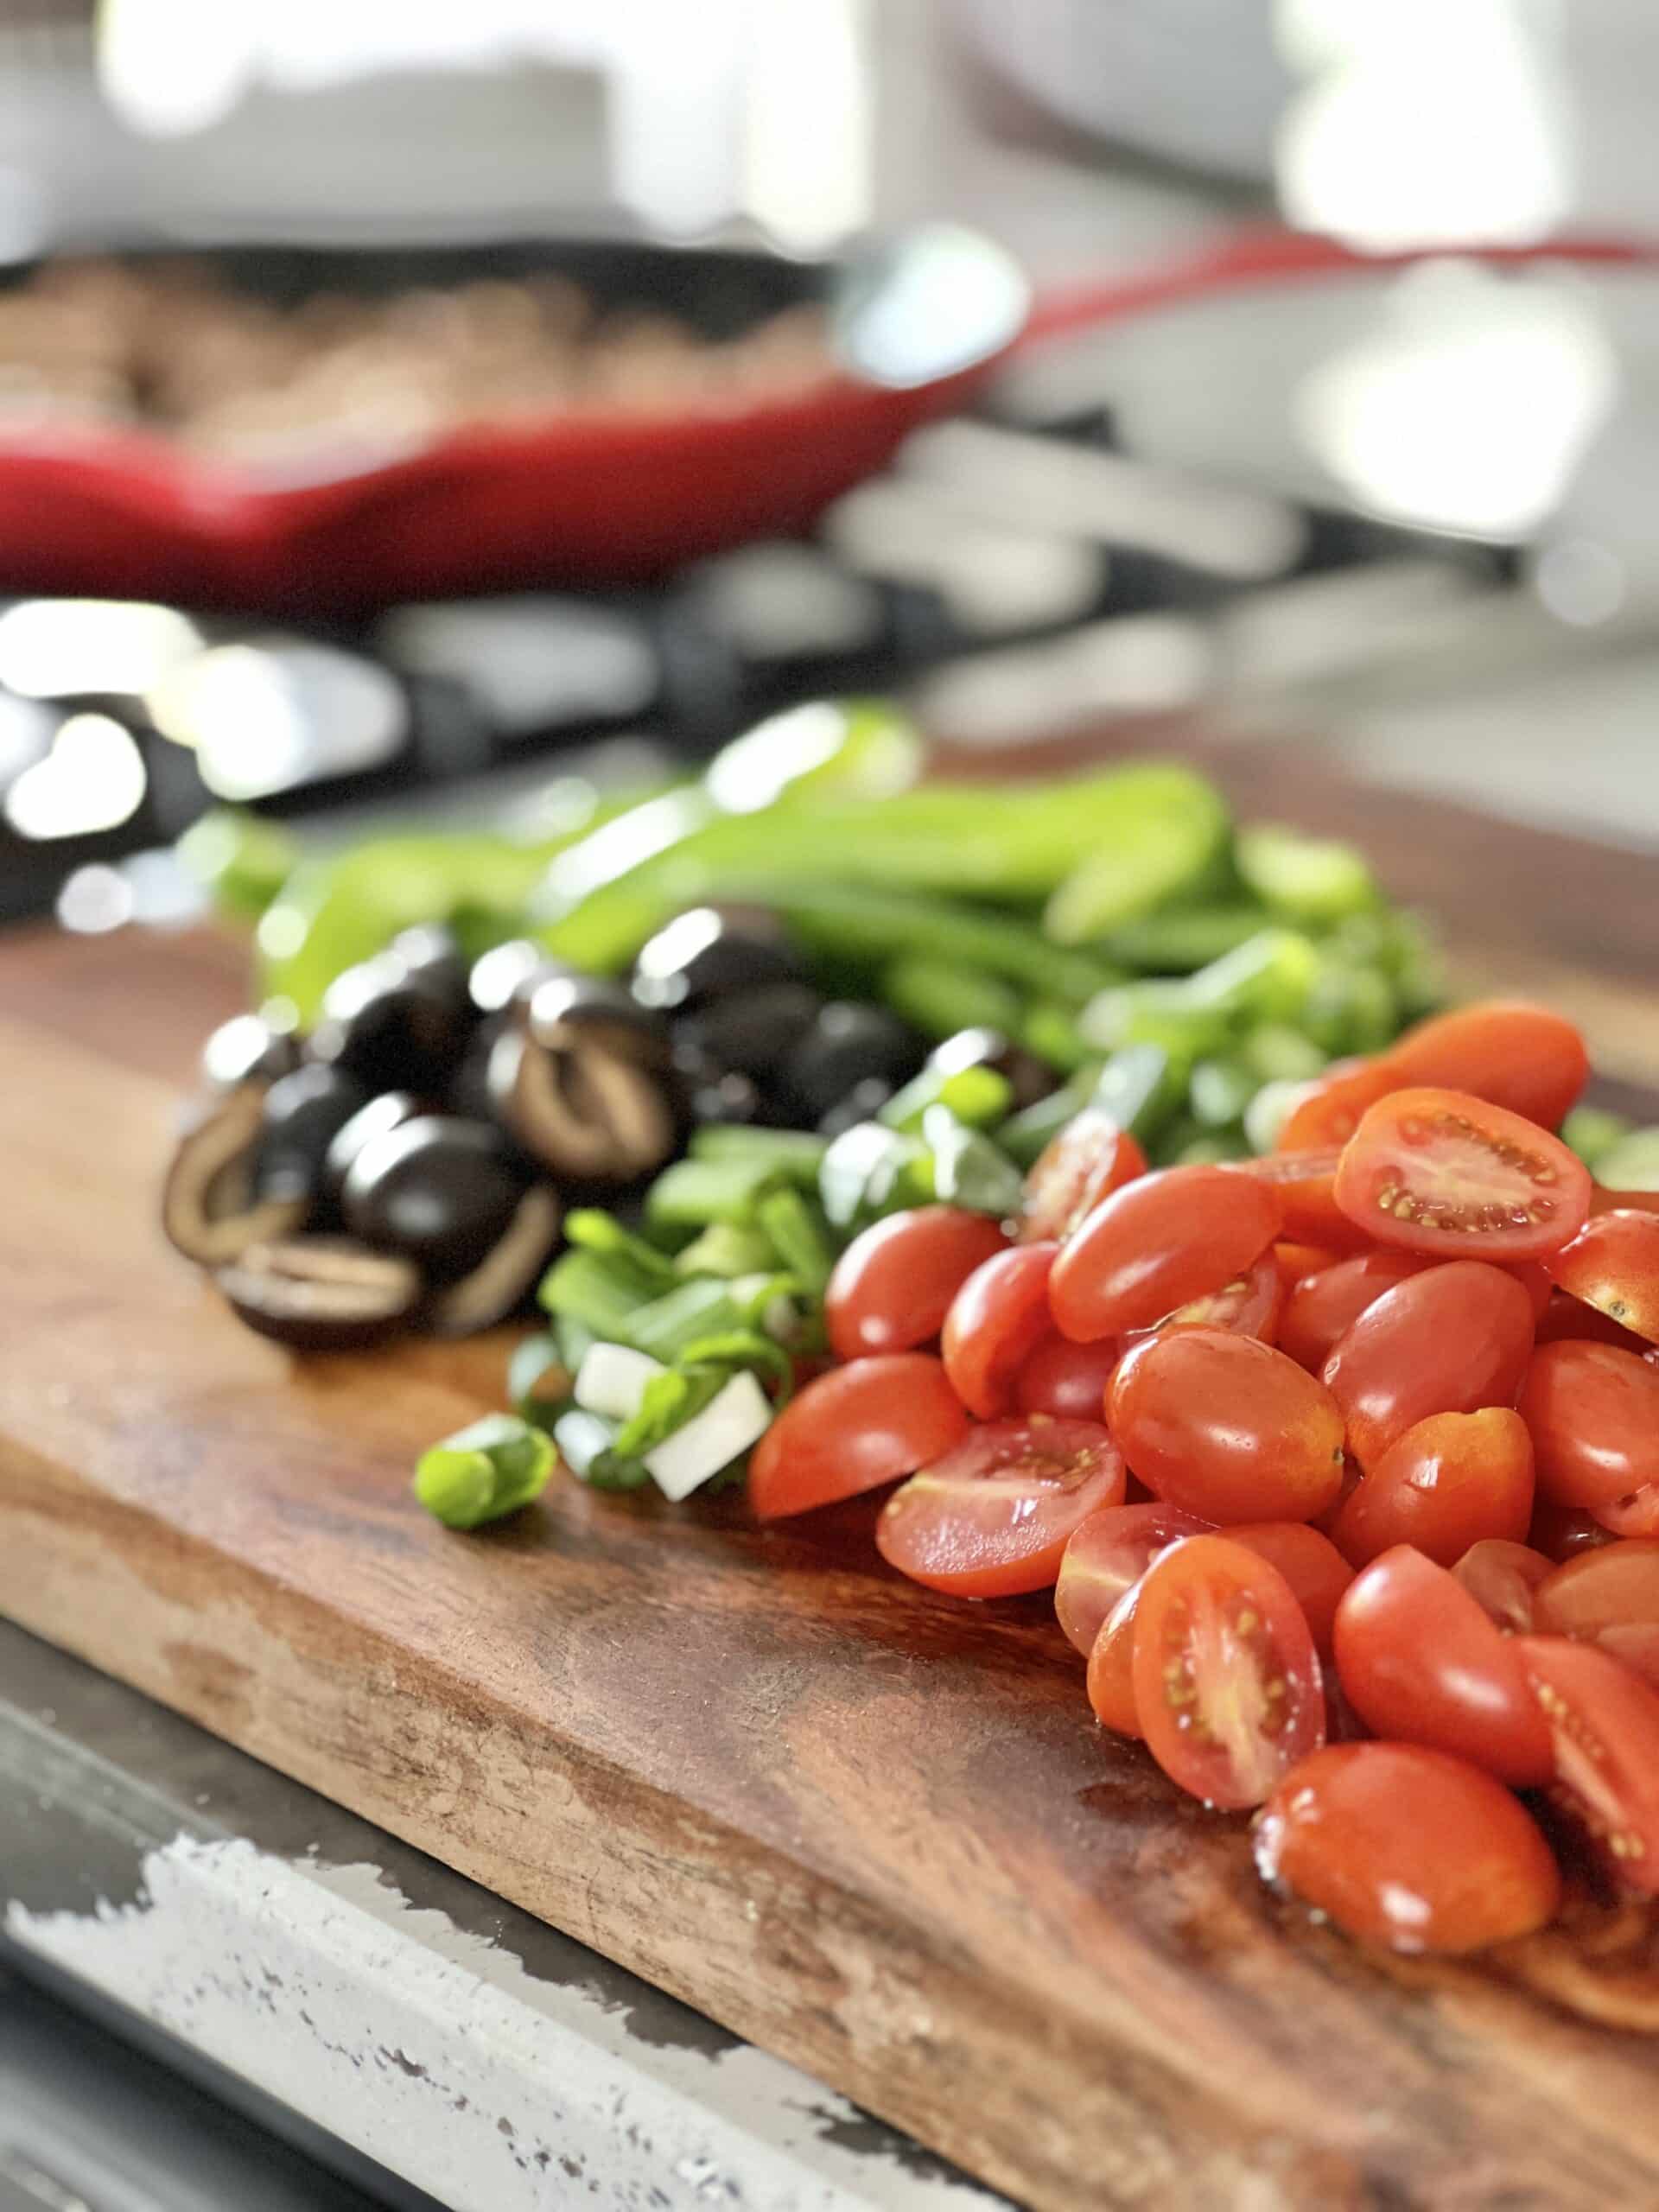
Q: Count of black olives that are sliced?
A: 4